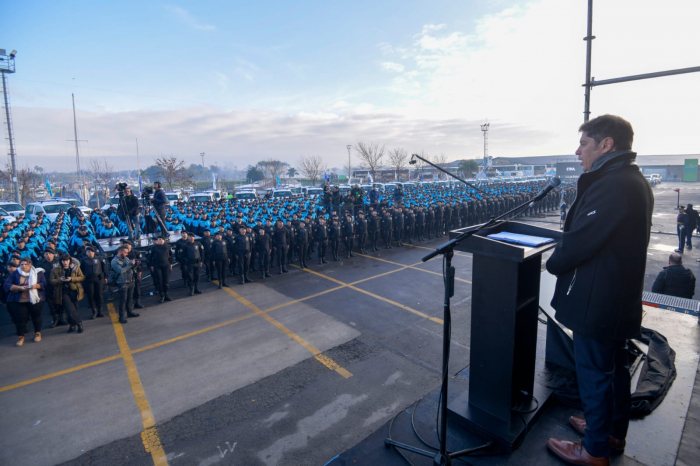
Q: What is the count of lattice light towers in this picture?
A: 2